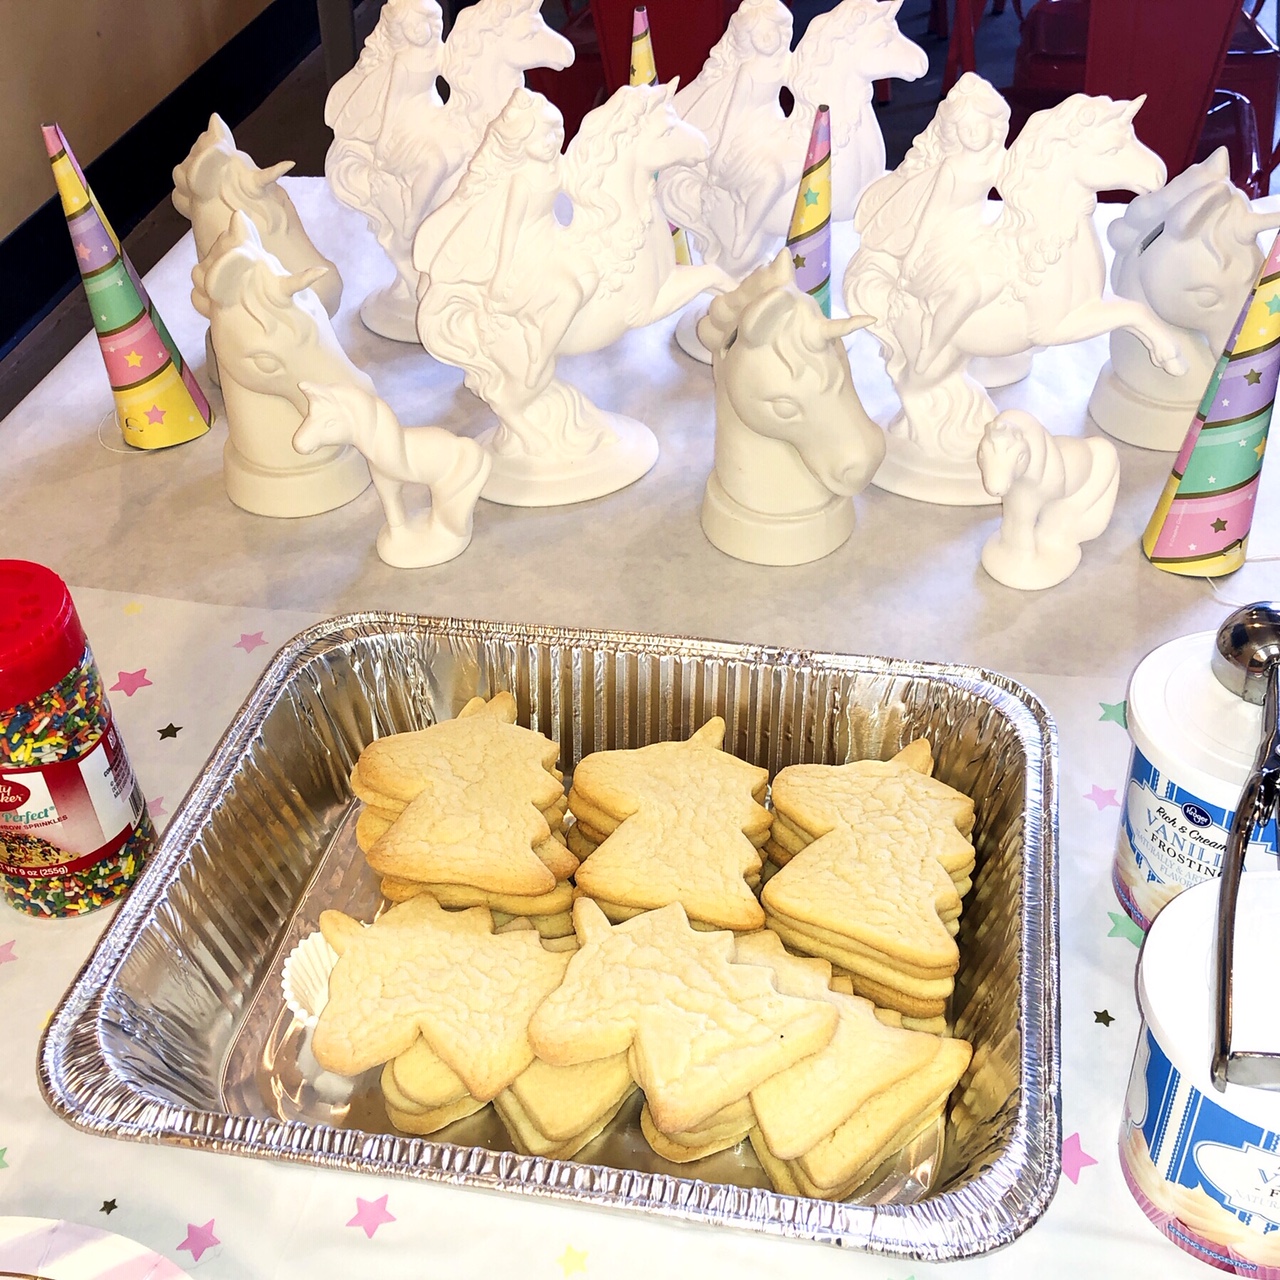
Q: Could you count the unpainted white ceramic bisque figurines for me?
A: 10